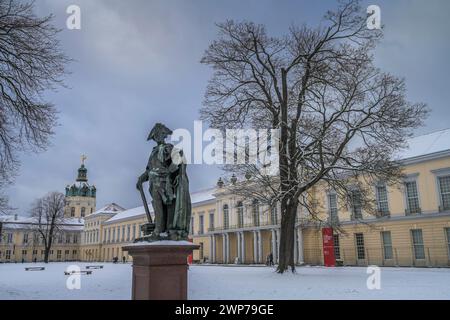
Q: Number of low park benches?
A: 3